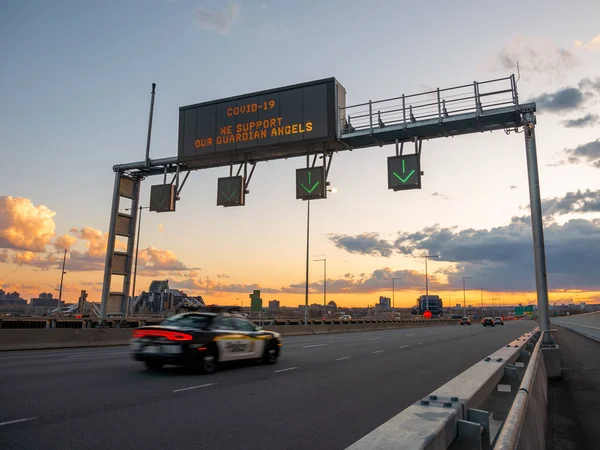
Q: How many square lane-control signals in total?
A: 4